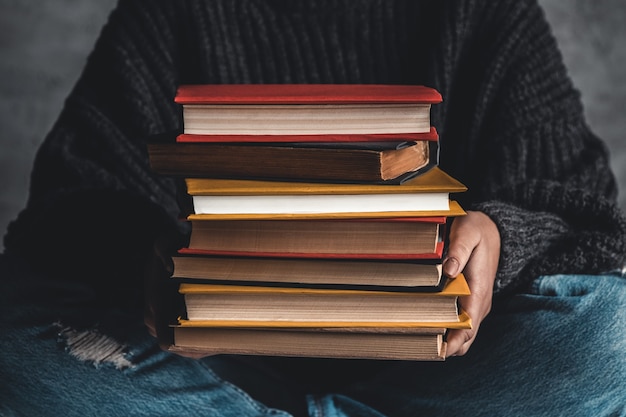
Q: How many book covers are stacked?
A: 7